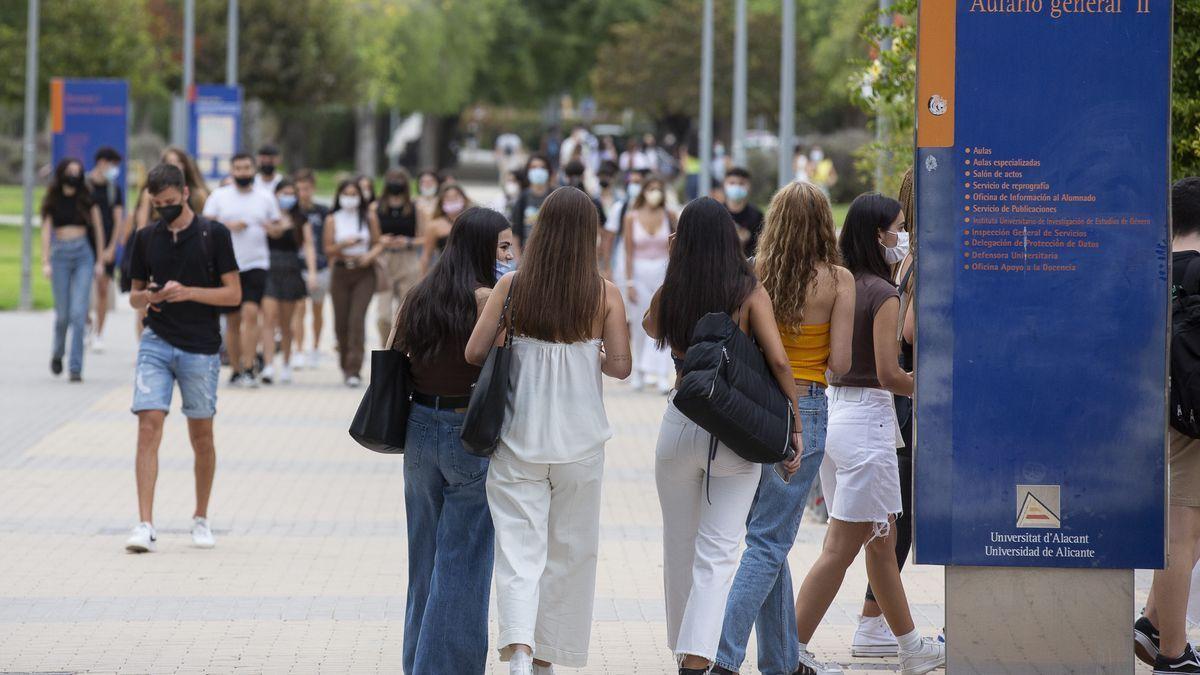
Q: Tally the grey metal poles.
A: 7